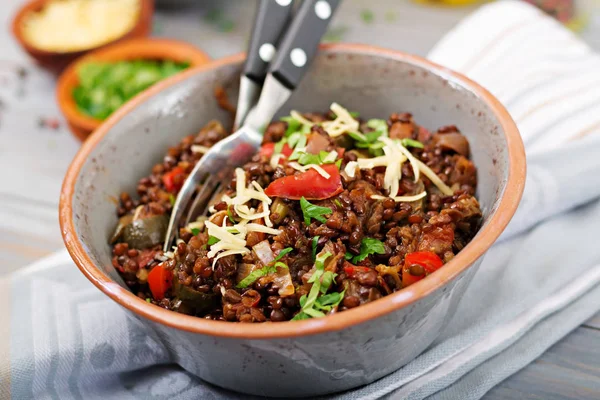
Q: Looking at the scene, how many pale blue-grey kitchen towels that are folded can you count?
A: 1